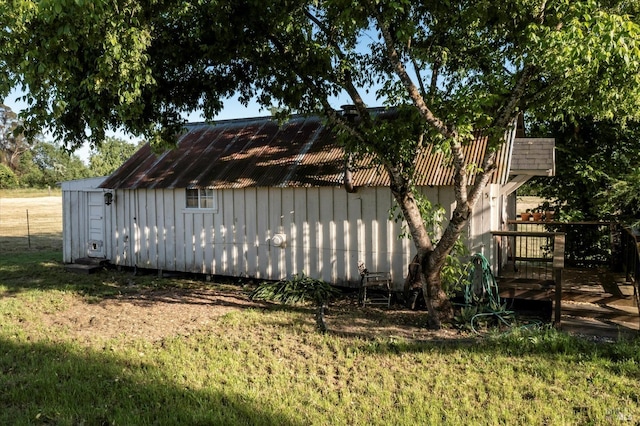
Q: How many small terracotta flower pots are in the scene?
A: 3